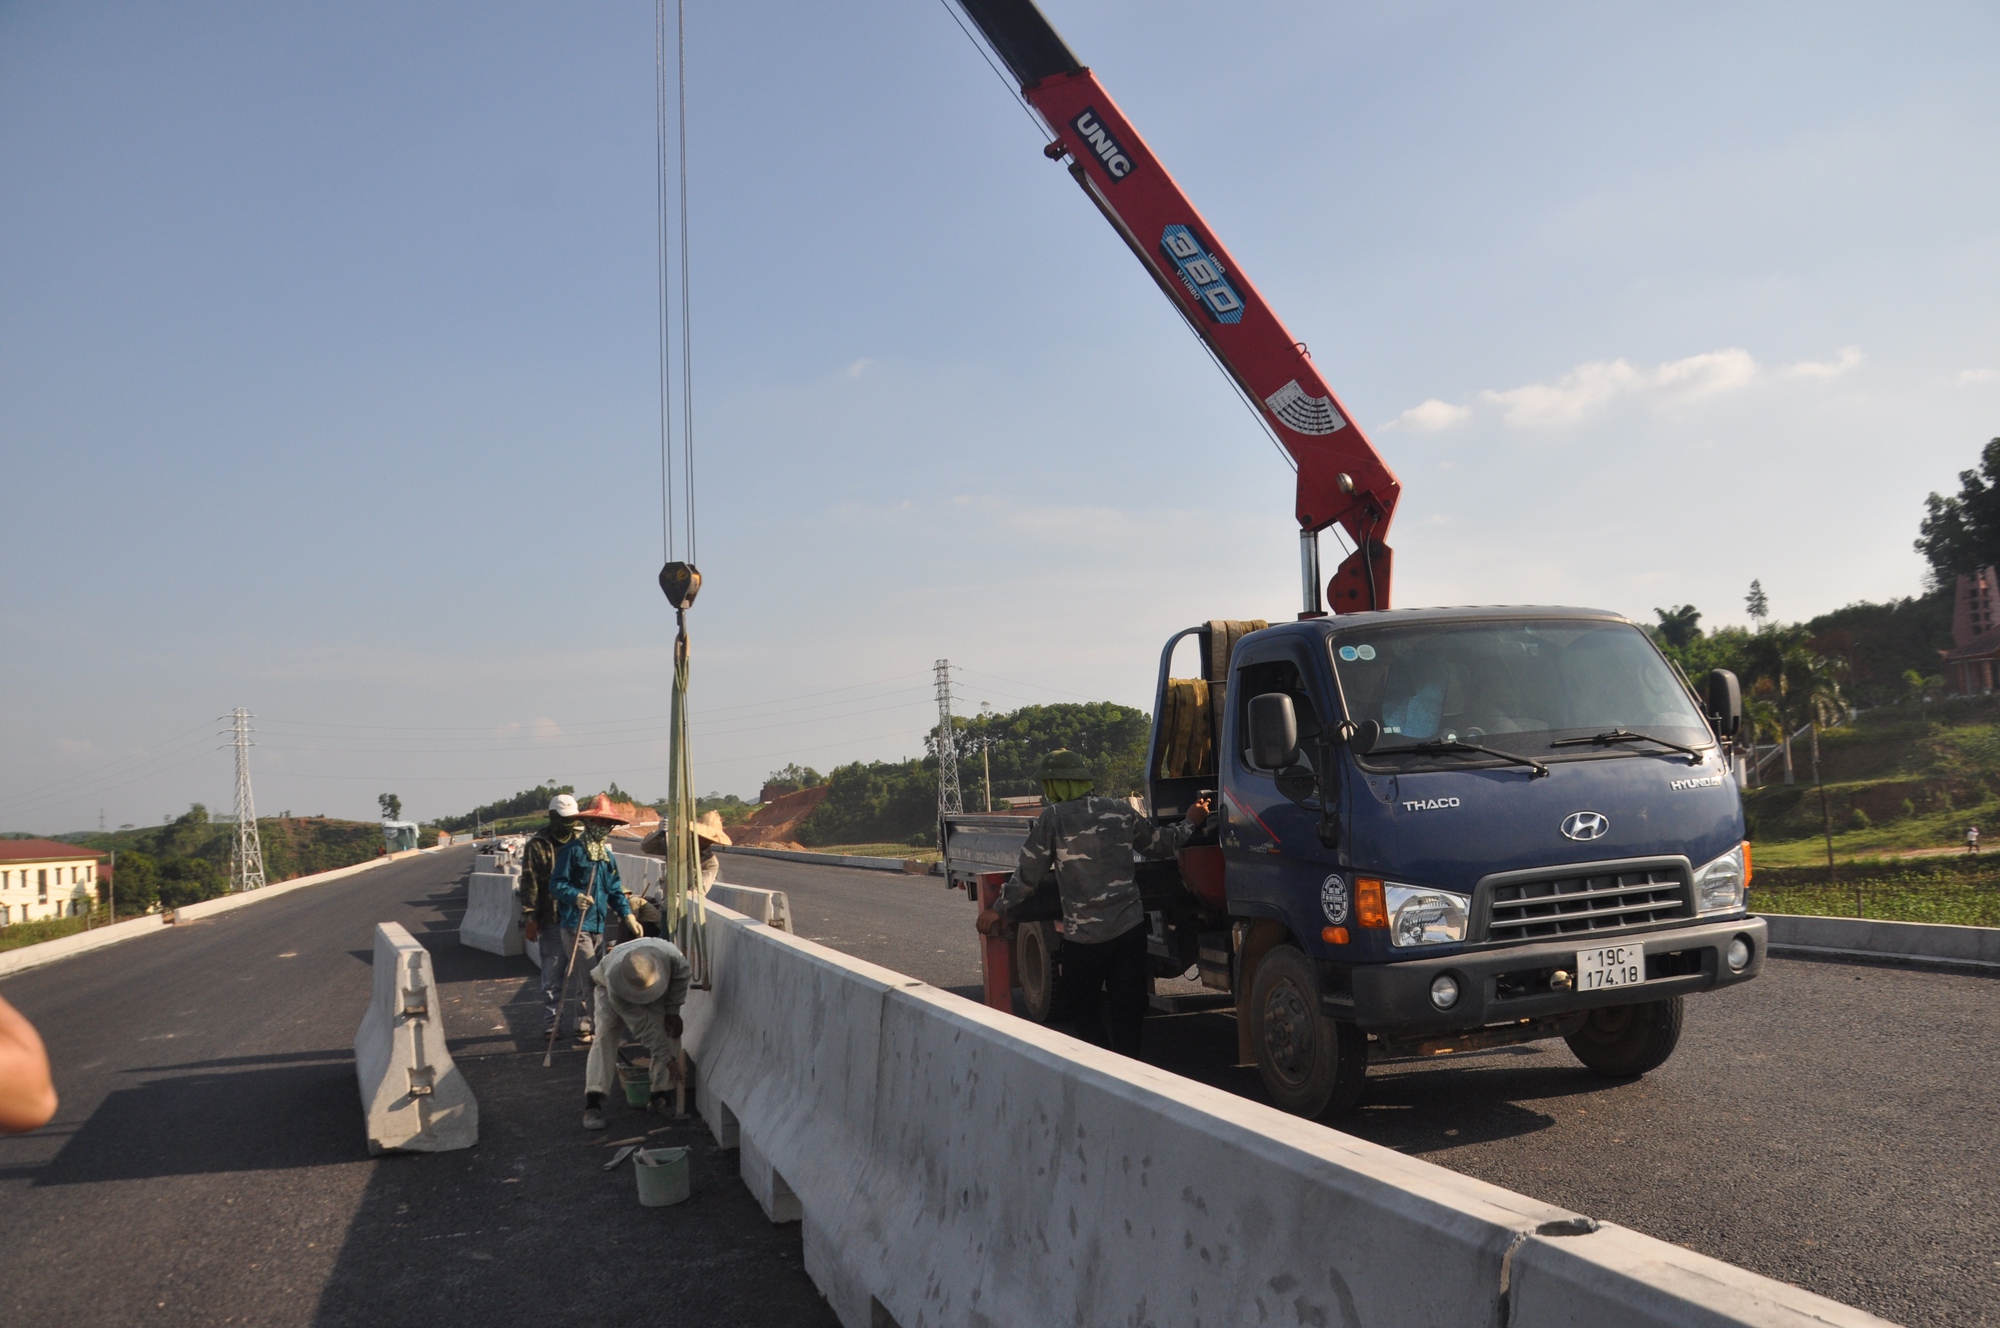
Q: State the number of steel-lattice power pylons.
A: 2